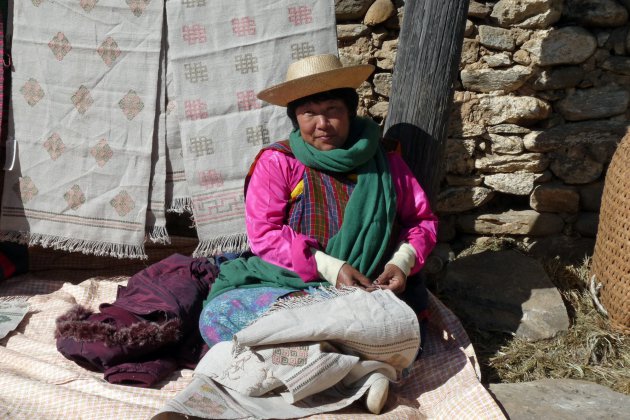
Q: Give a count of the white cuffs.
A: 2